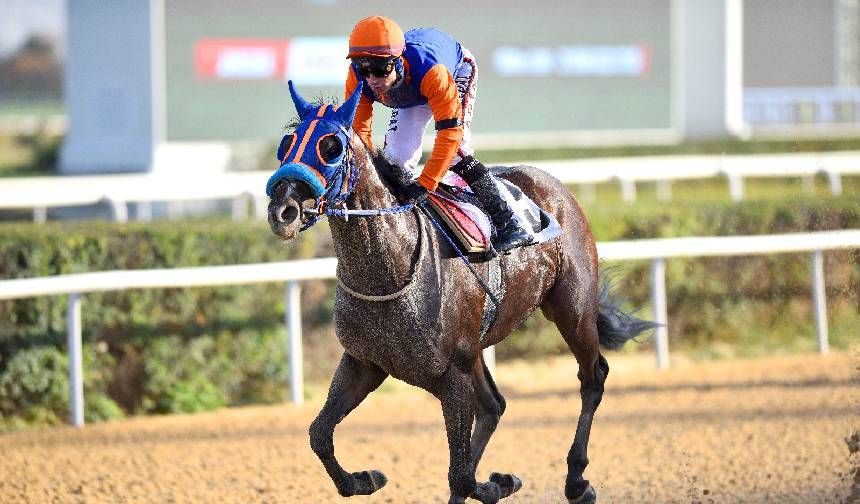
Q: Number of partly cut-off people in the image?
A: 0